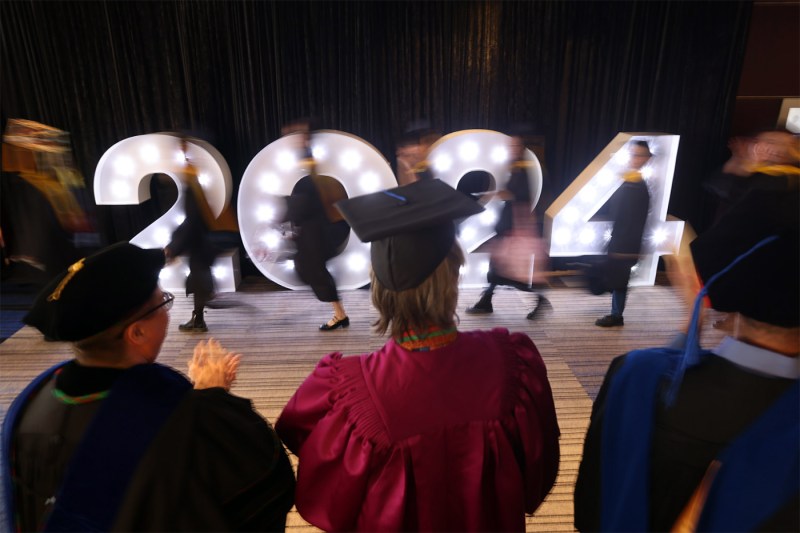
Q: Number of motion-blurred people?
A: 7